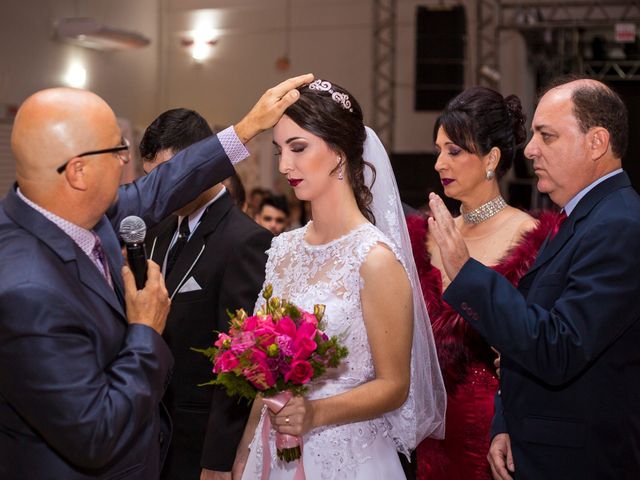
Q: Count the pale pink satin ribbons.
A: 1